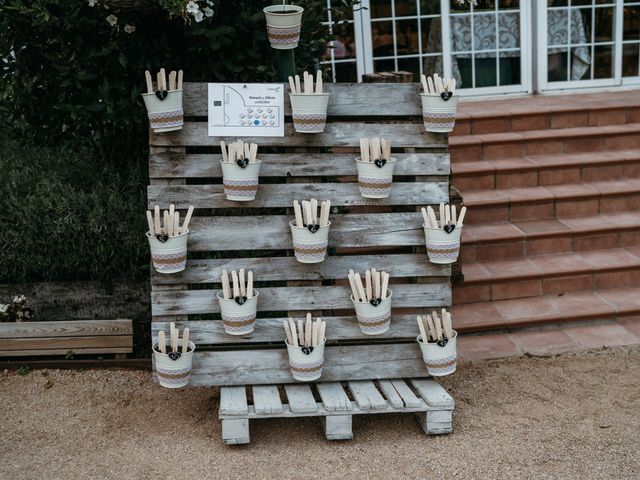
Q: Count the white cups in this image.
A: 14